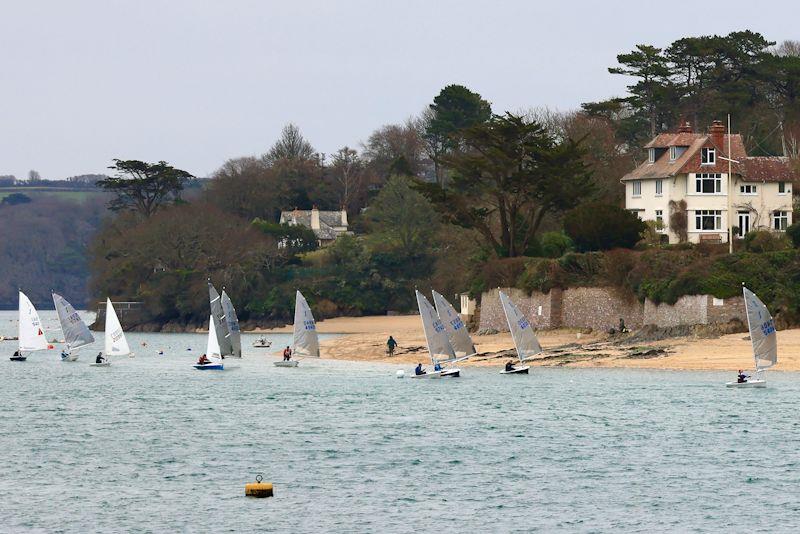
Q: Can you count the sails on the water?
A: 11